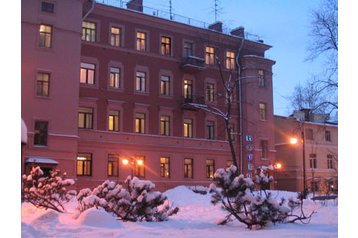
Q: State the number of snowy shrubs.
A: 3